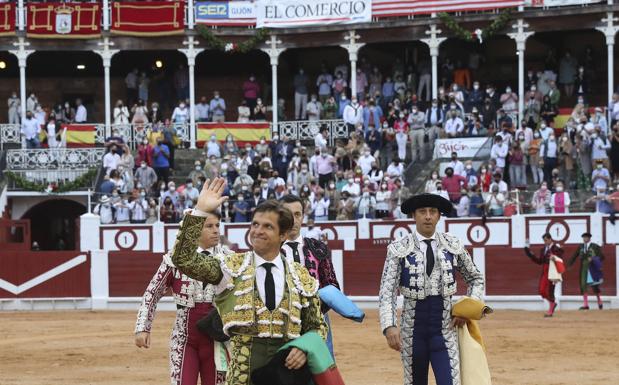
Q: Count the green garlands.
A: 3